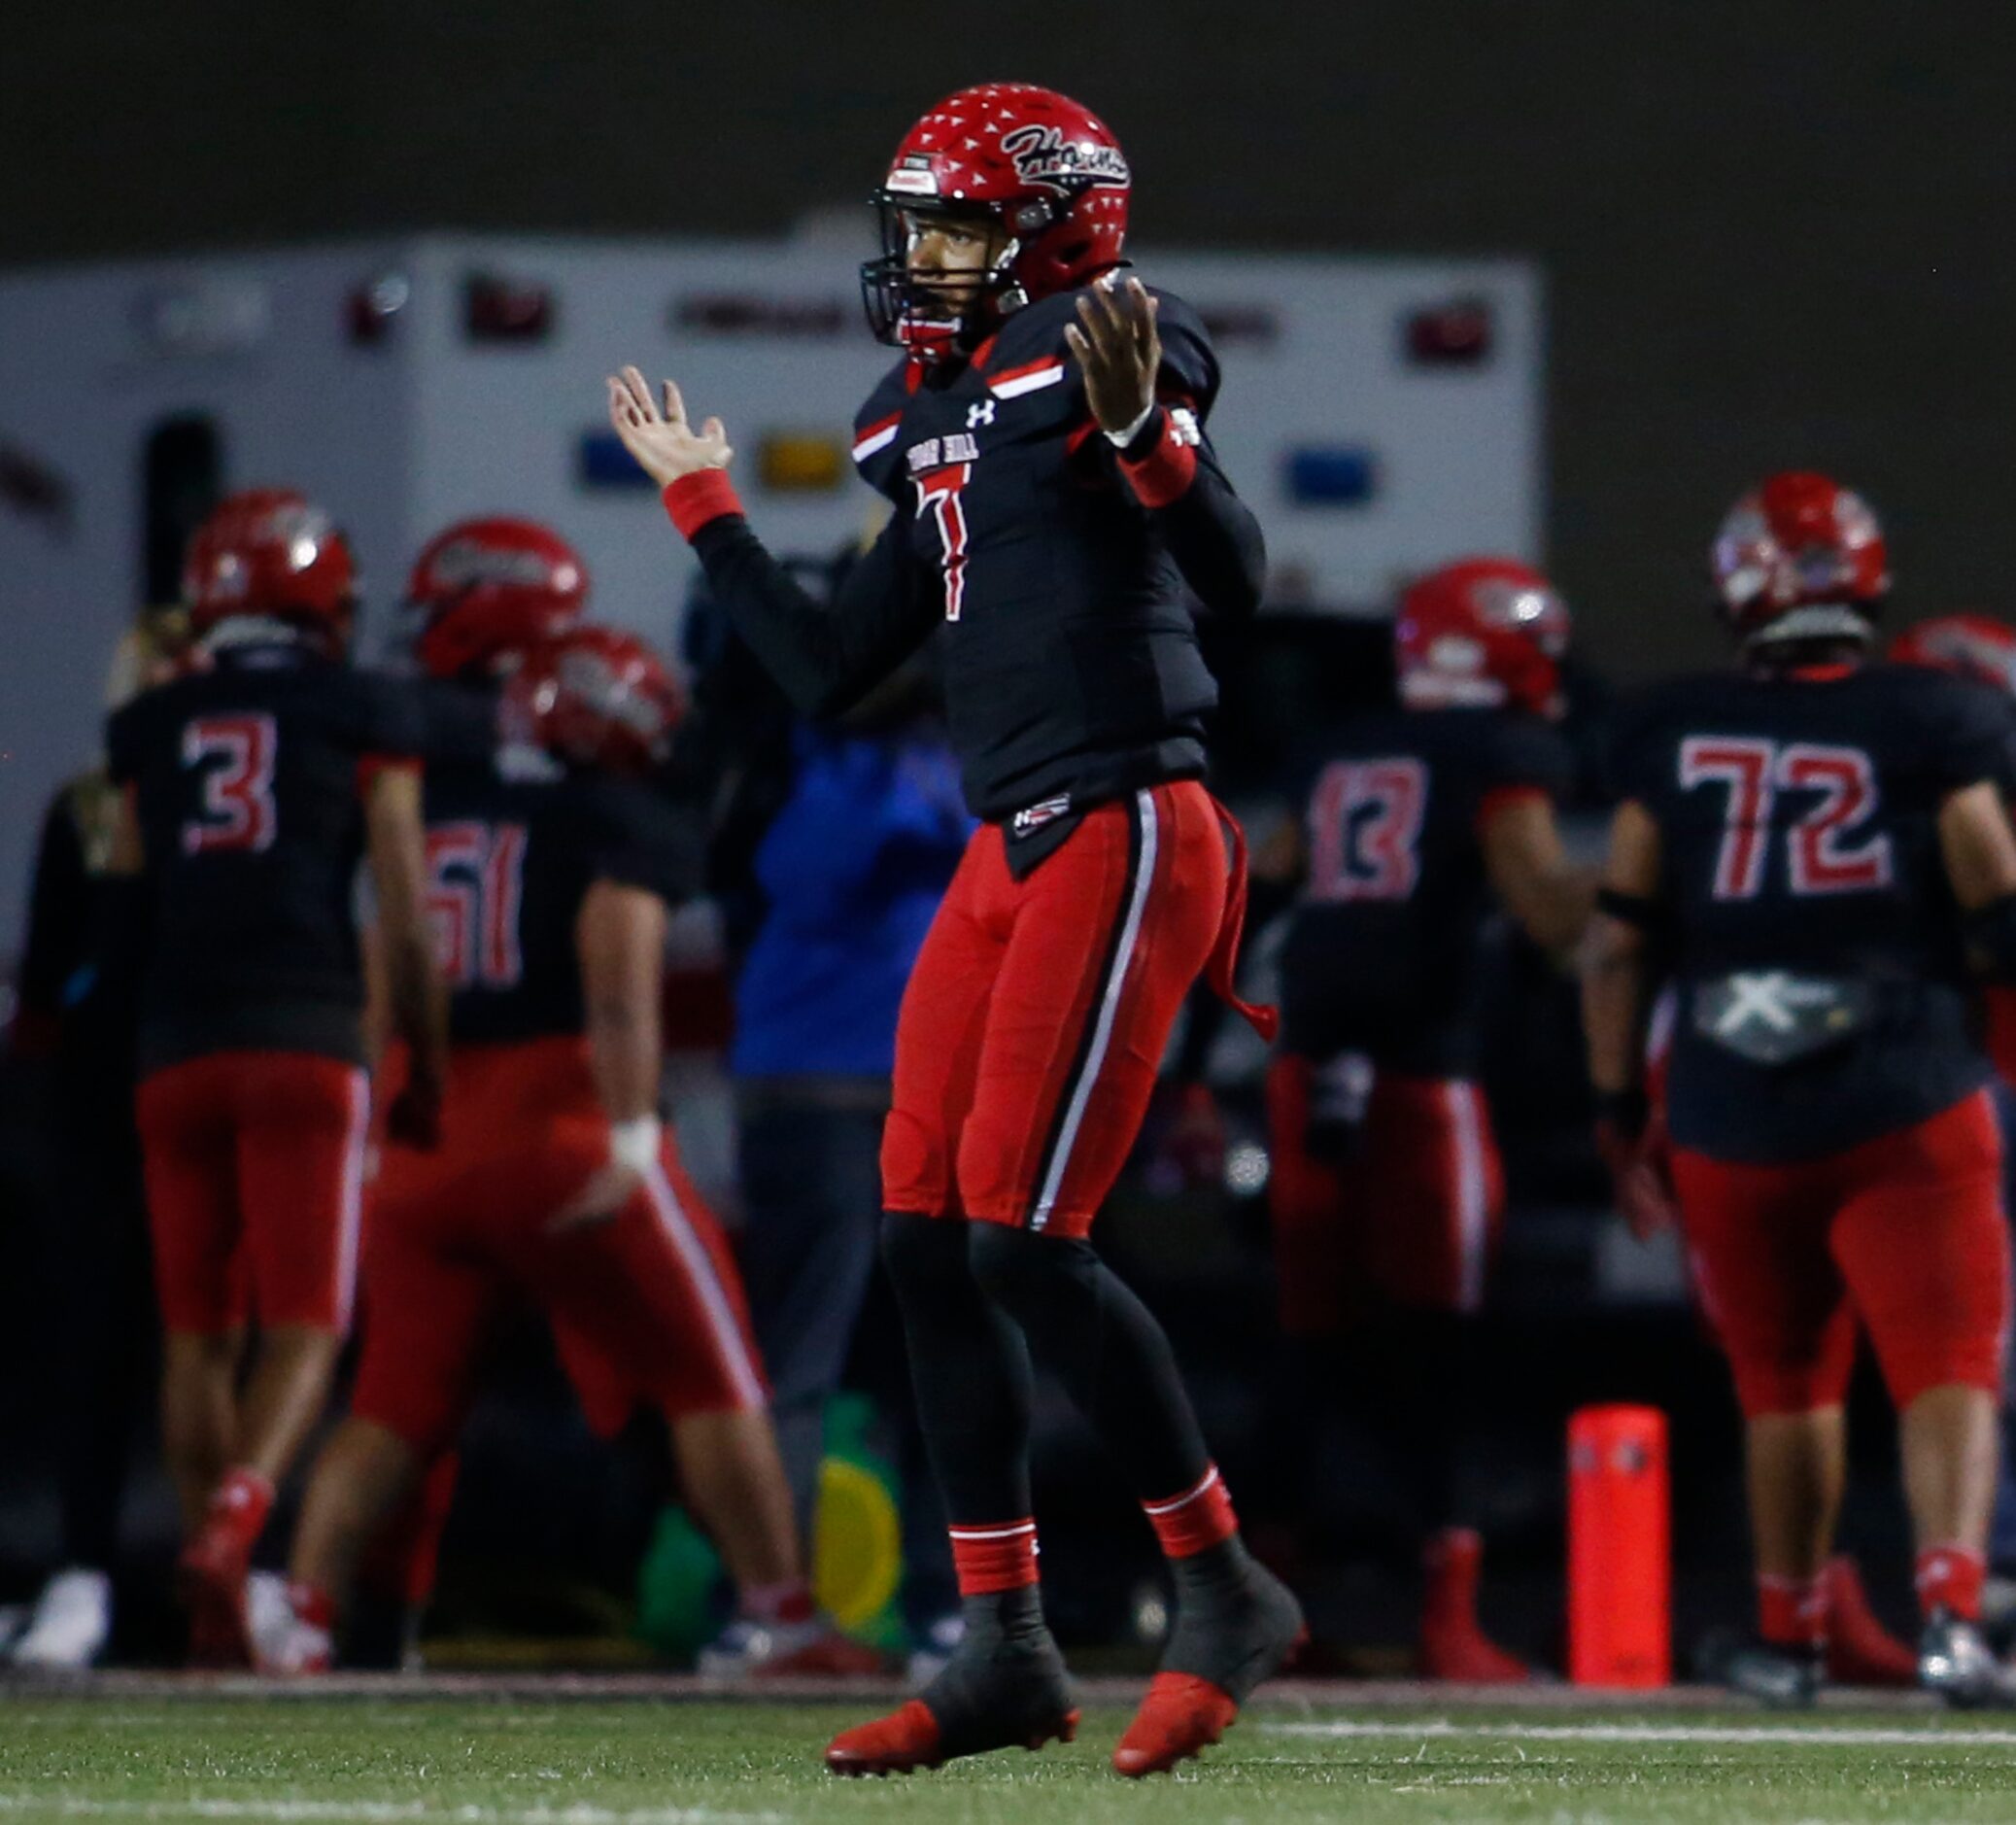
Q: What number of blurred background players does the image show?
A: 6